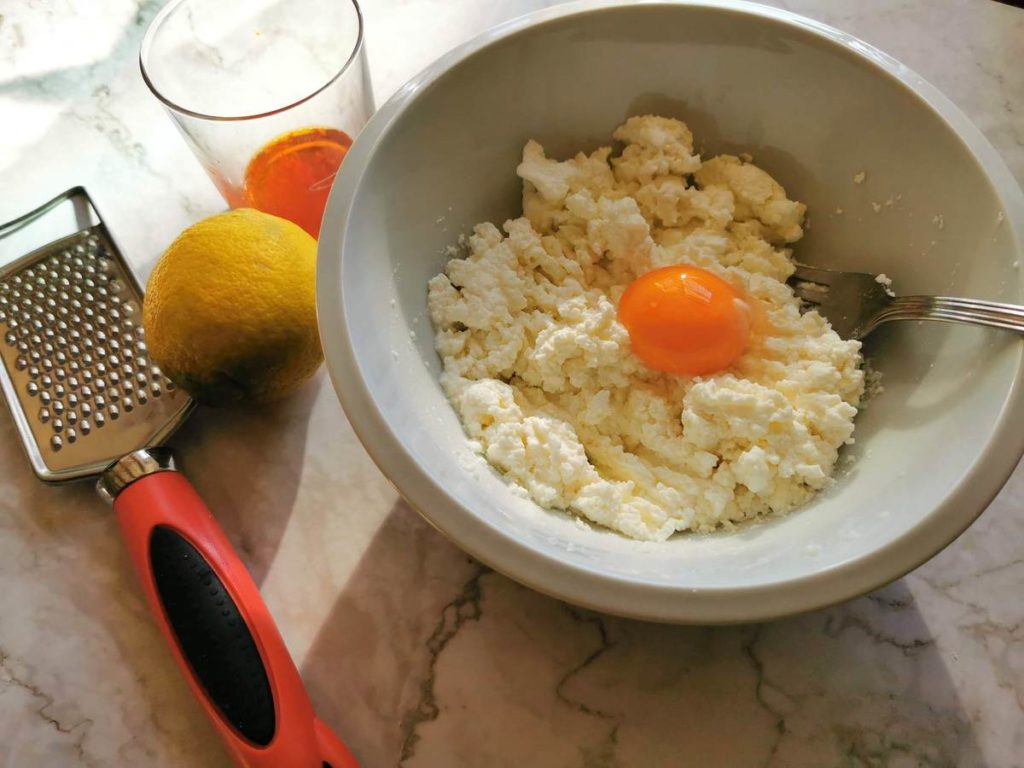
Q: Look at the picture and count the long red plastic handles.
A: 1